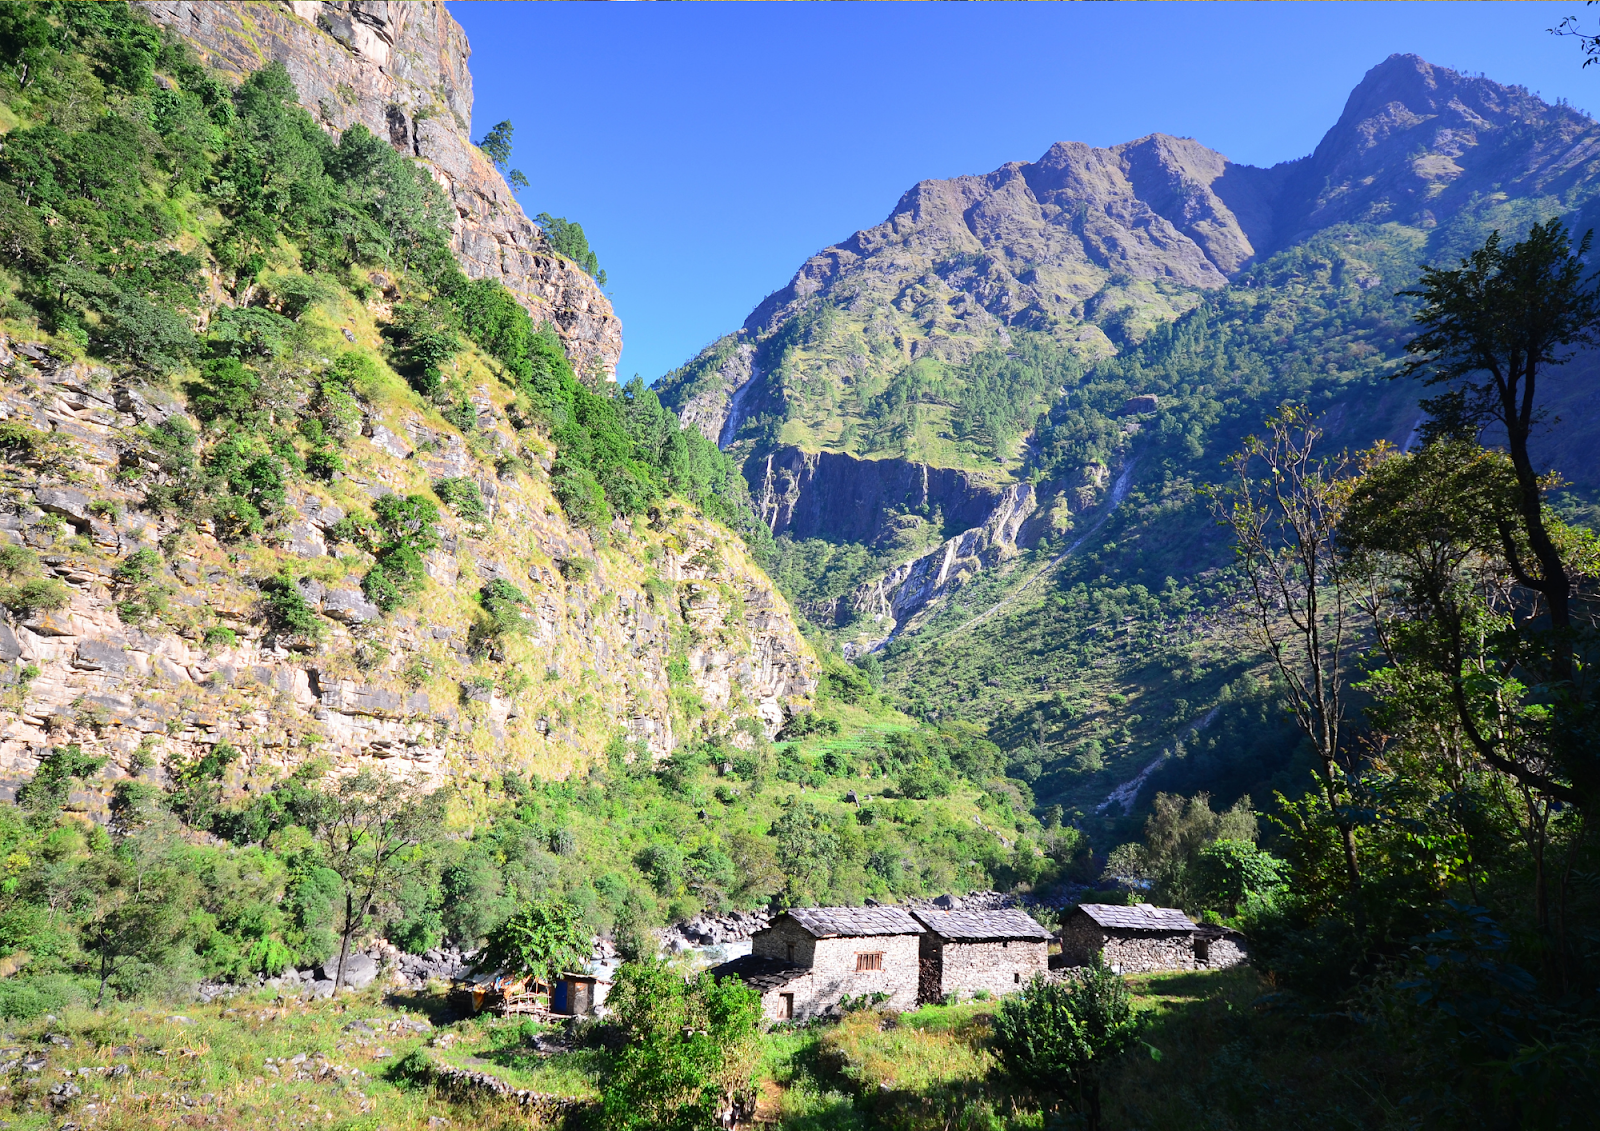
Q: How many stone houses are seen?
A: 3